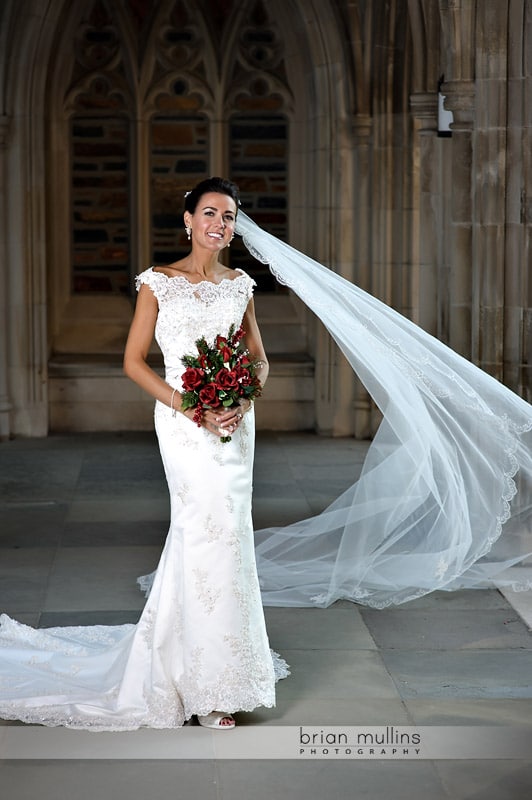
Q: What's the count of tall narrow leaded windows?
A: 3